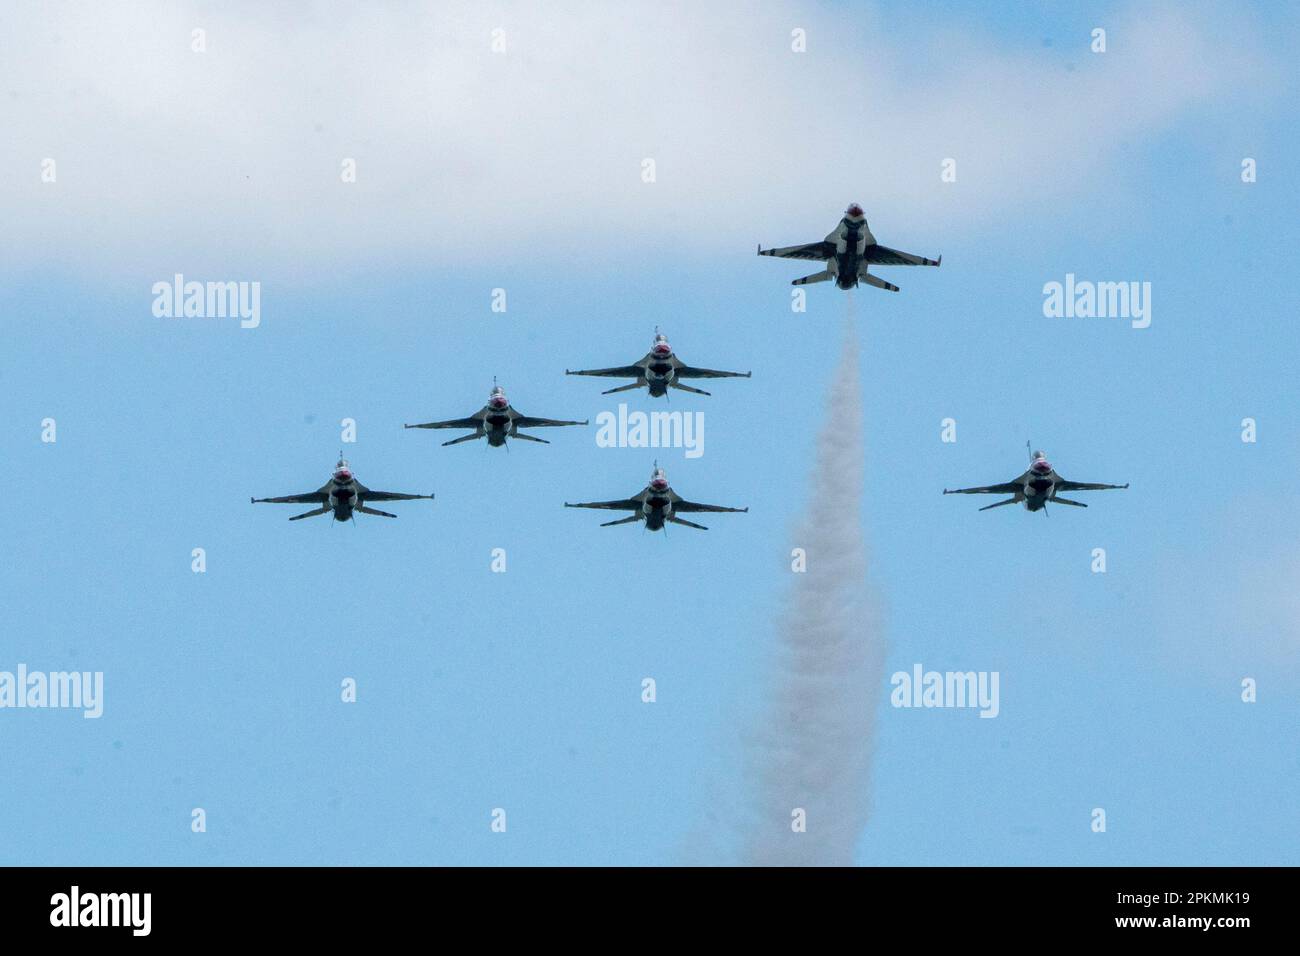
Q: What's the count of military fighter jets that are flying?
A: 6